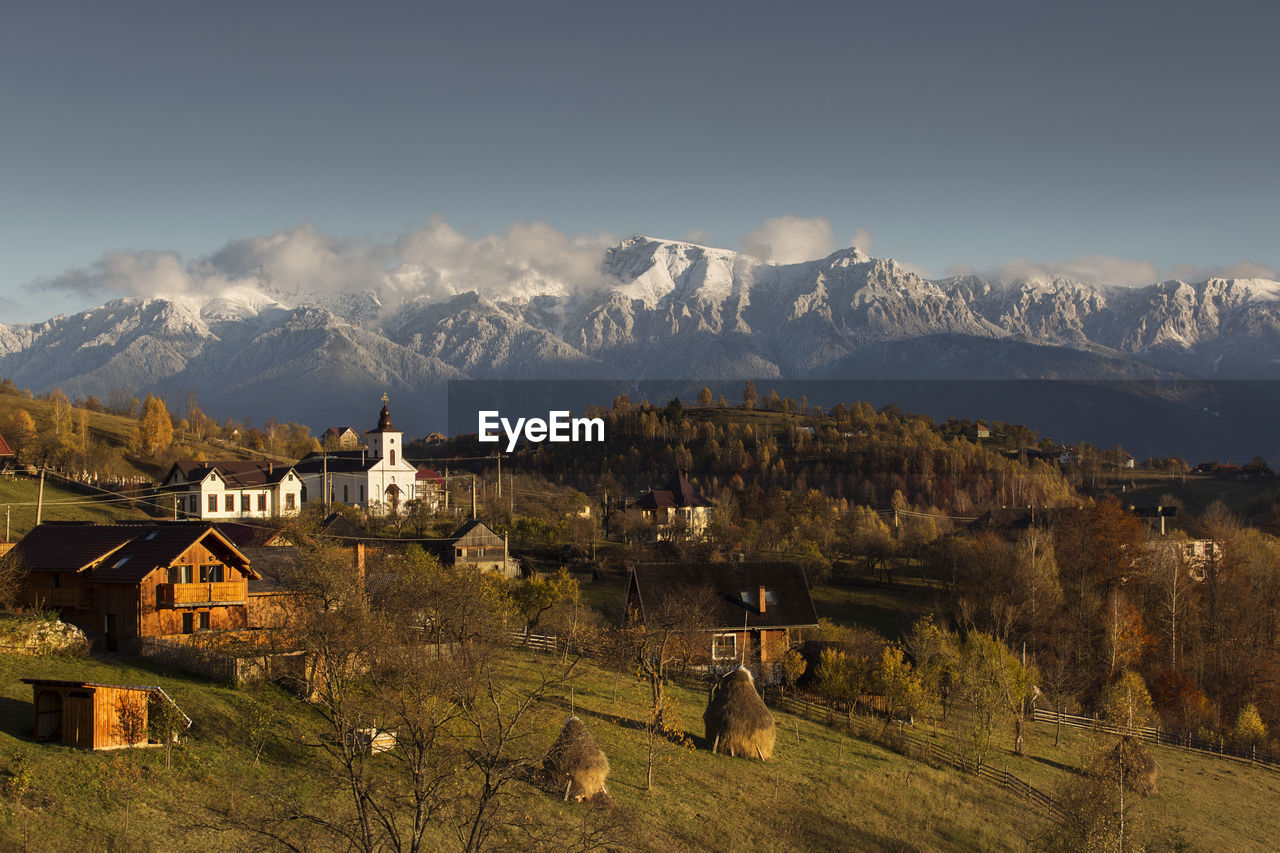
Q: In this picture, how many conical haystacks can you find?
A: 3